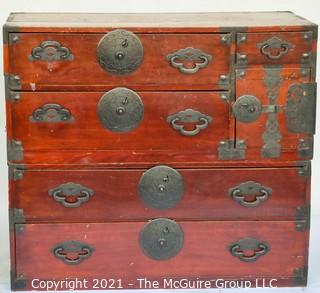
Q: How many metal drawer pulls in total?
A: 9